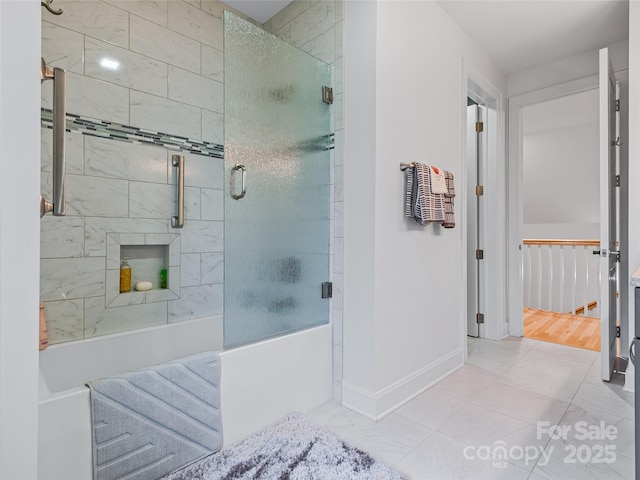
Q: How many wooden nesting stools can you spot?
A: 0